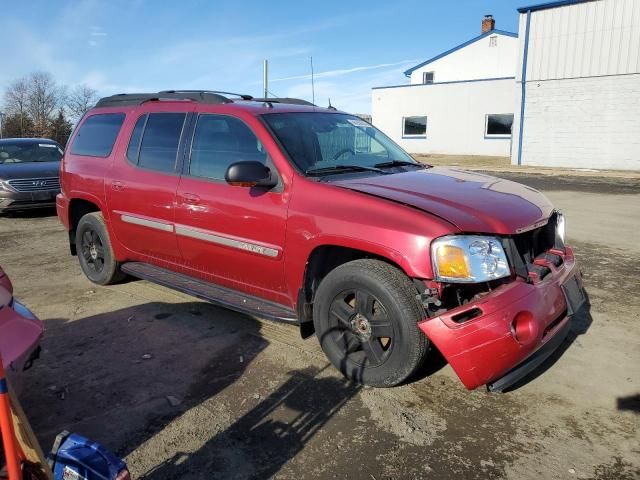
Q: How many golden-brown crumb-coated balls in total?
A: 0